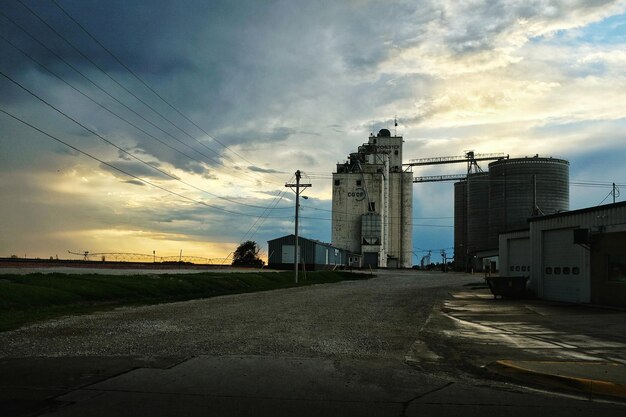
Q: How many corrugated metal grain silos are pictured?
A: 3